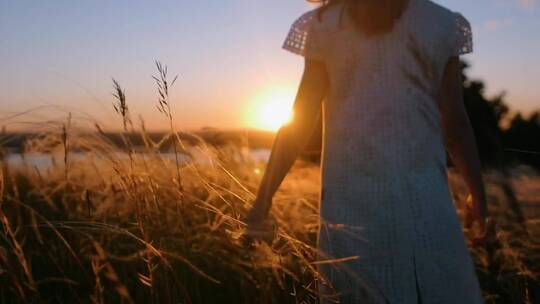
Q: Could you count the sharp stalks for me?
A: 2